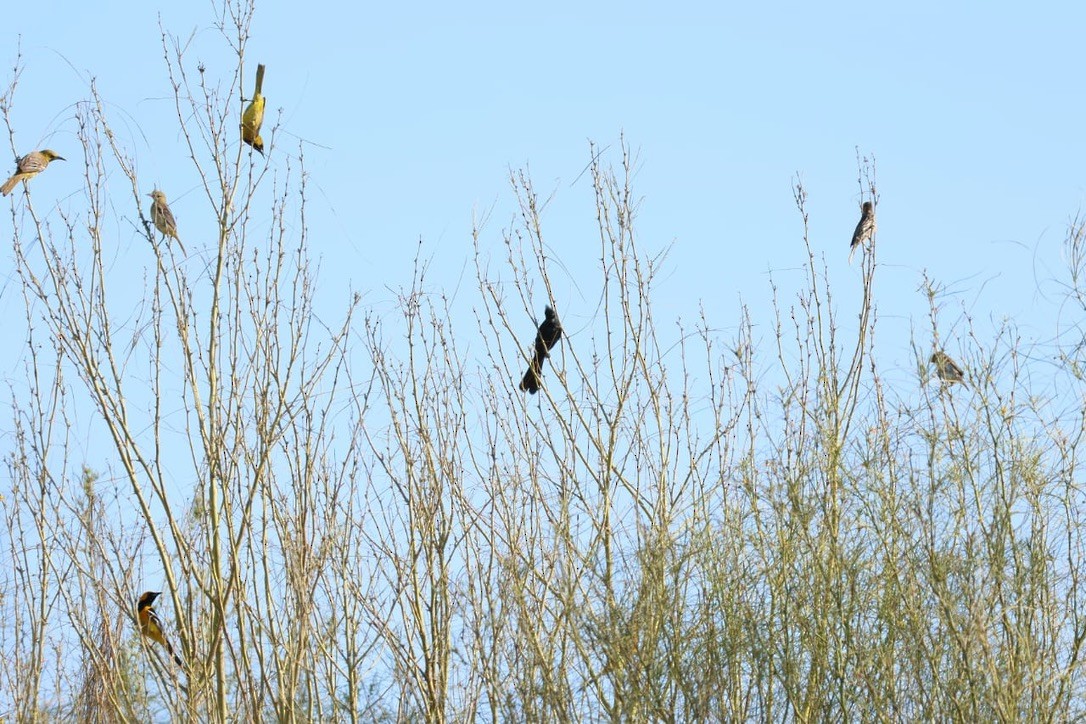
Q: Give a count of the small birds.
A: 7